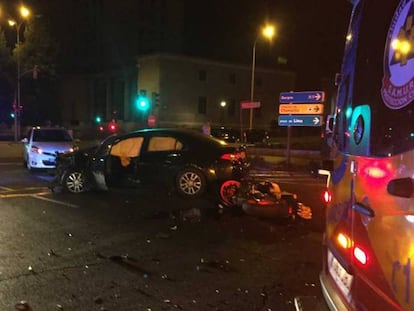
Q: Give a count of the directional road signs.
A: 3